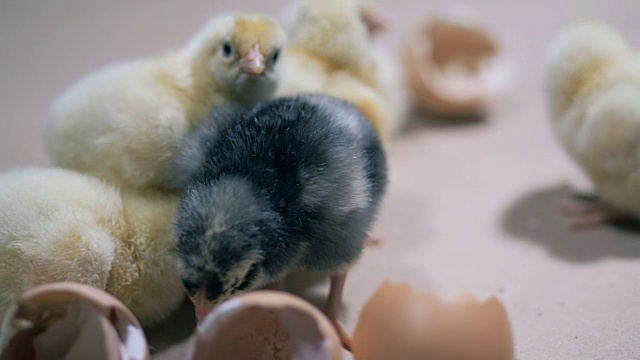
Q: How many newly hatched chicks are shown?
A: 5